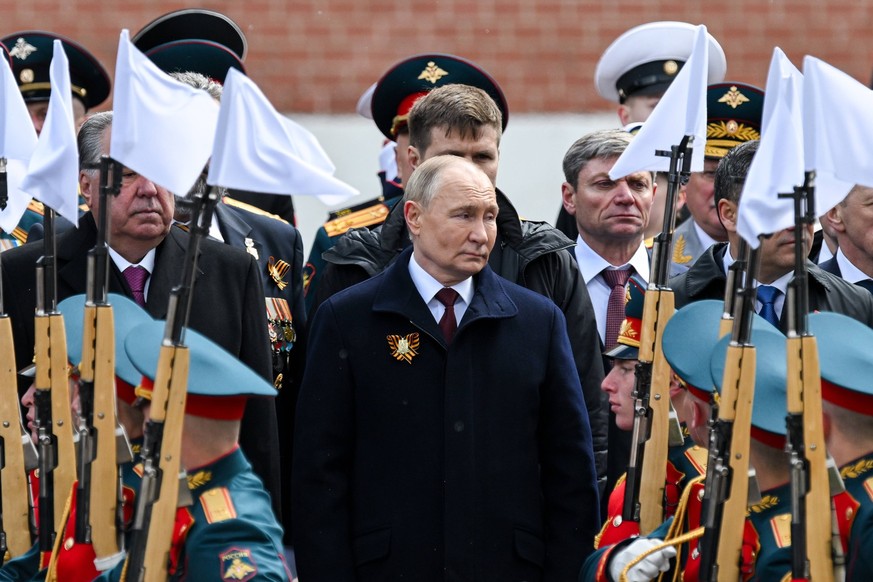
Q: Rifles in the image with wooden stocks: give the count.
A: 8